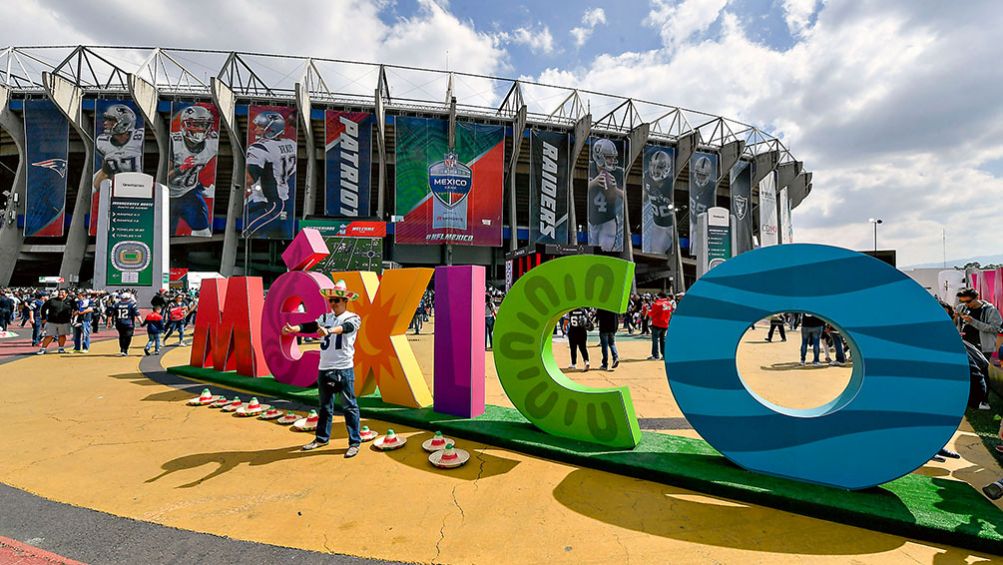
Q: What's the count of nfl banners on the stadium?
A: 11